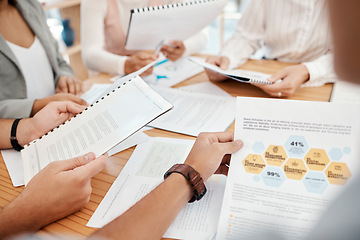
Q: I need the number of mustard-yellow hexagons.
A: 5